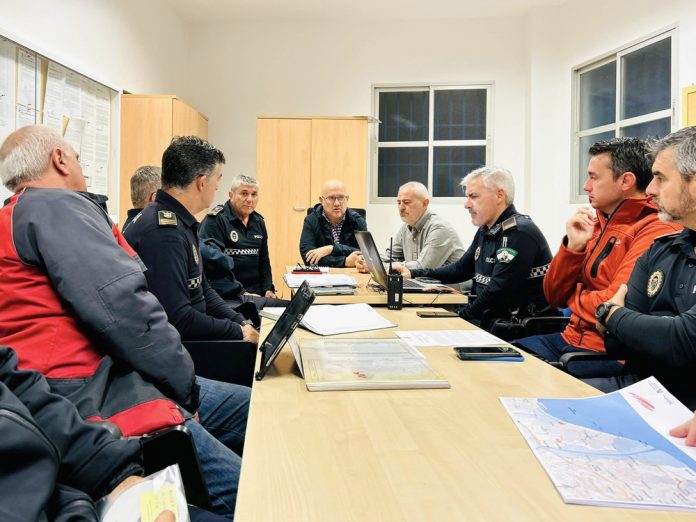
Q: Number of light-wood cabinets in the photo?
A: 2